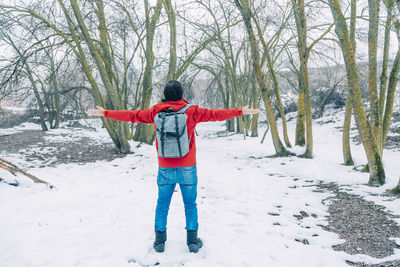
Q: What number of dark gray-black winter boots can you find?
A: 2